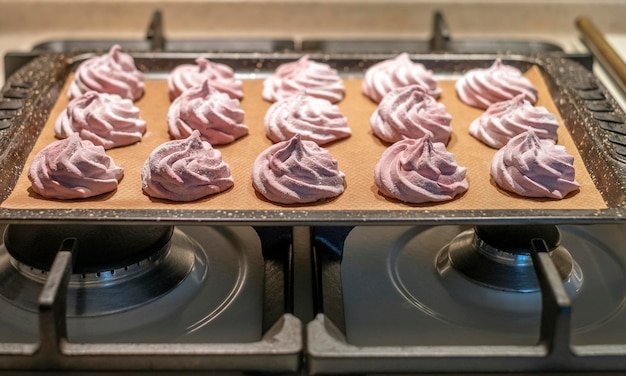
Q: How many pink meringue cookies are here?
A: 15